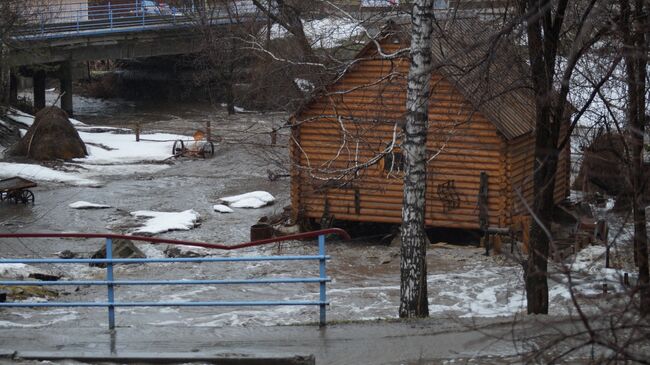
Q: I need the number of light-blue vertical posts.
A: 2